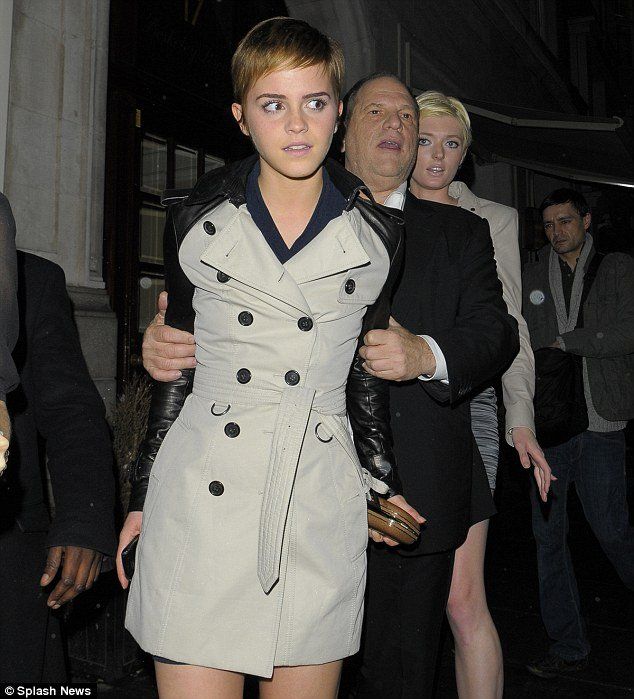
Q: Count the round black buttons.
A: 9